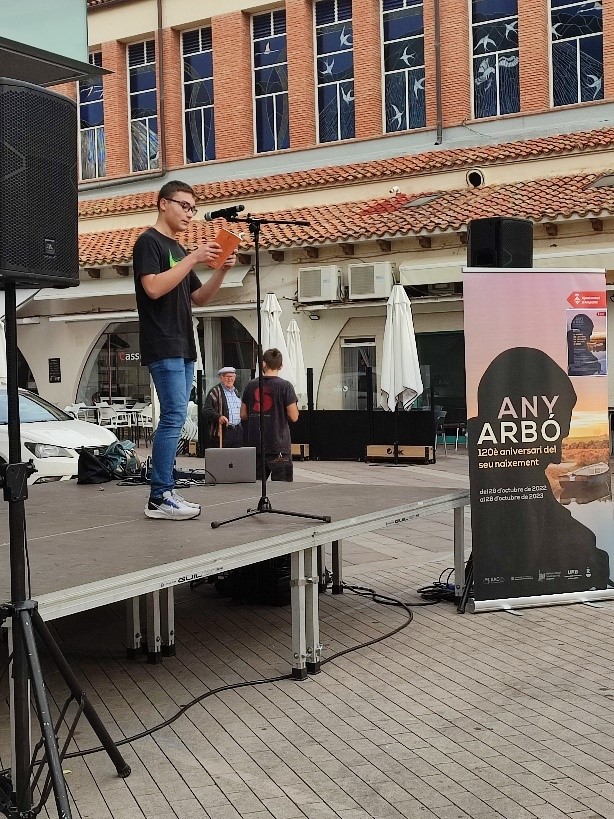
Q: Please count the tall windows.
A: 8